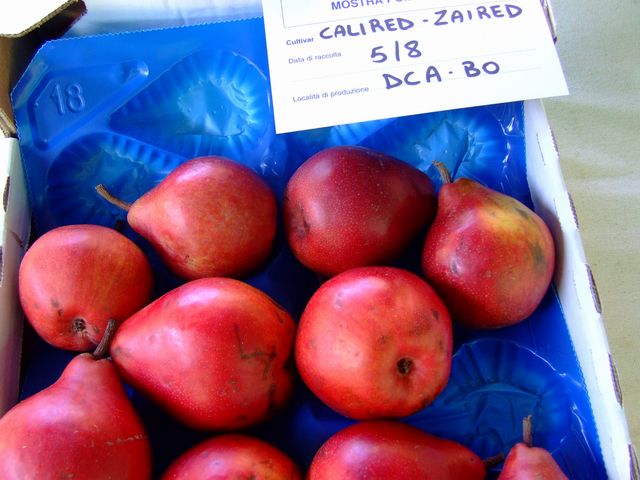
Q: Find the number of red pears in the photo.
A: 10